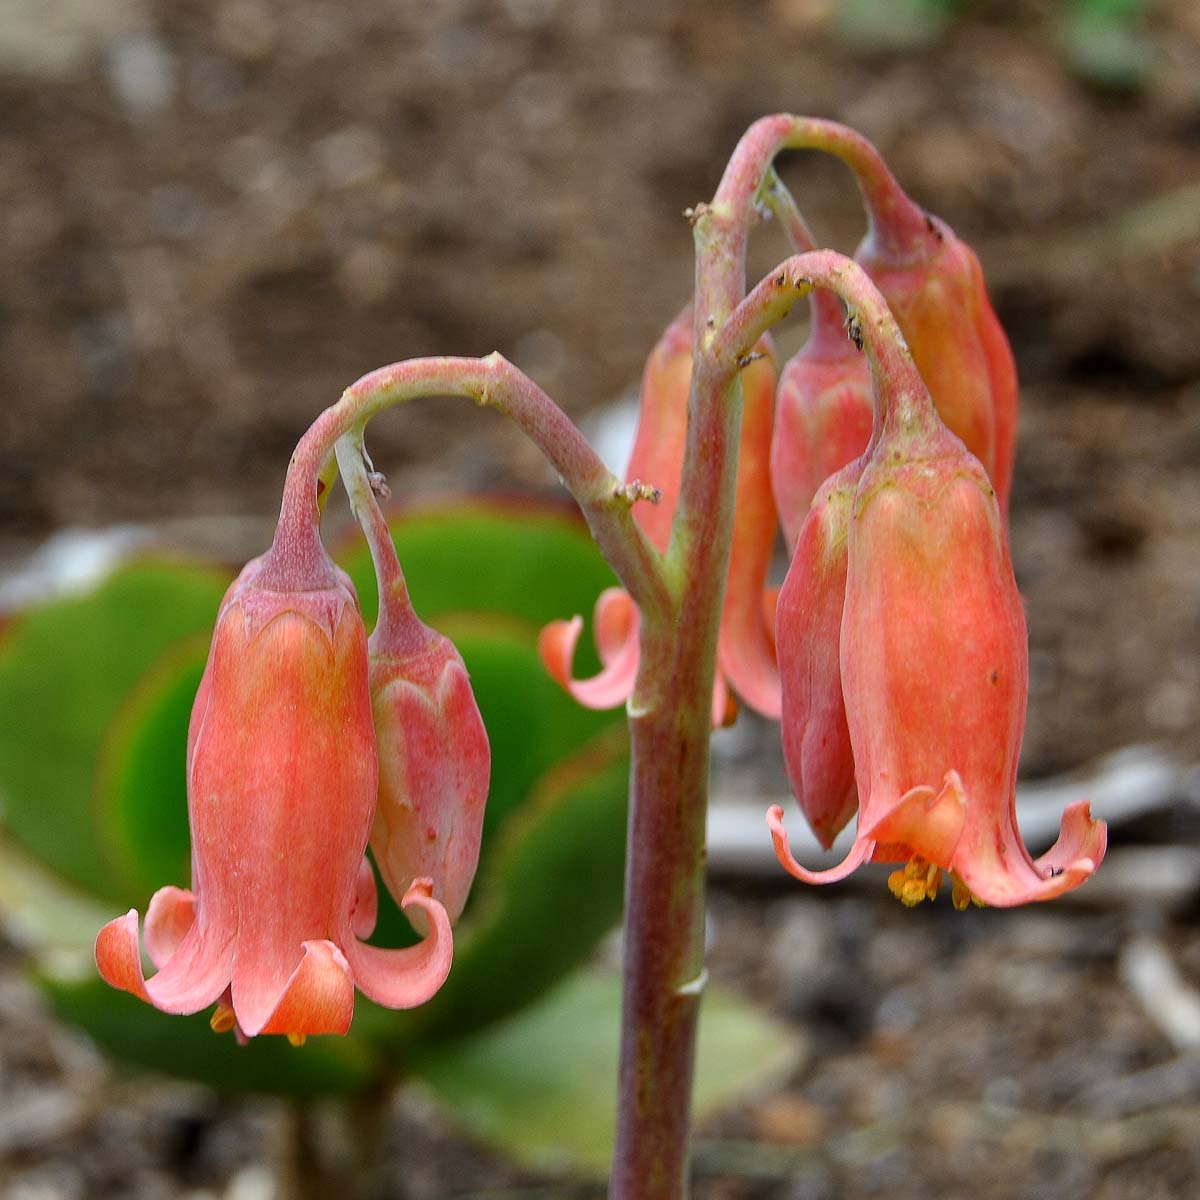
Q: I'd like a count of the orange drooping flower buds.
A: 7